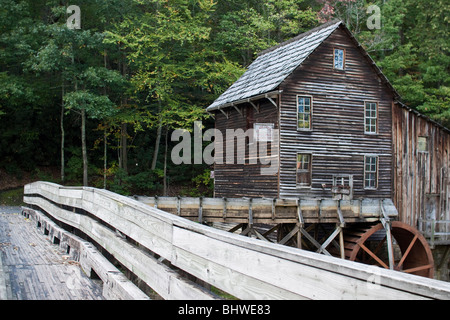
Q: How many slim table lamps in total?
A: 0